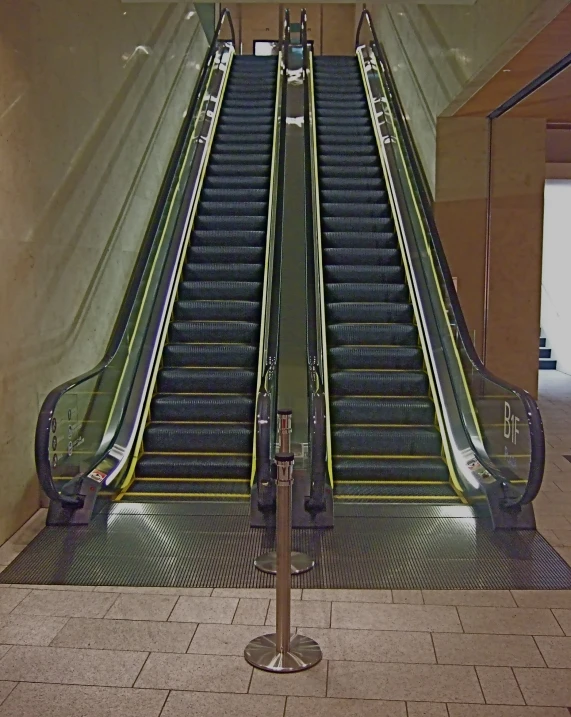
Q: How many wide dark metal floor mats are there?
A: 1